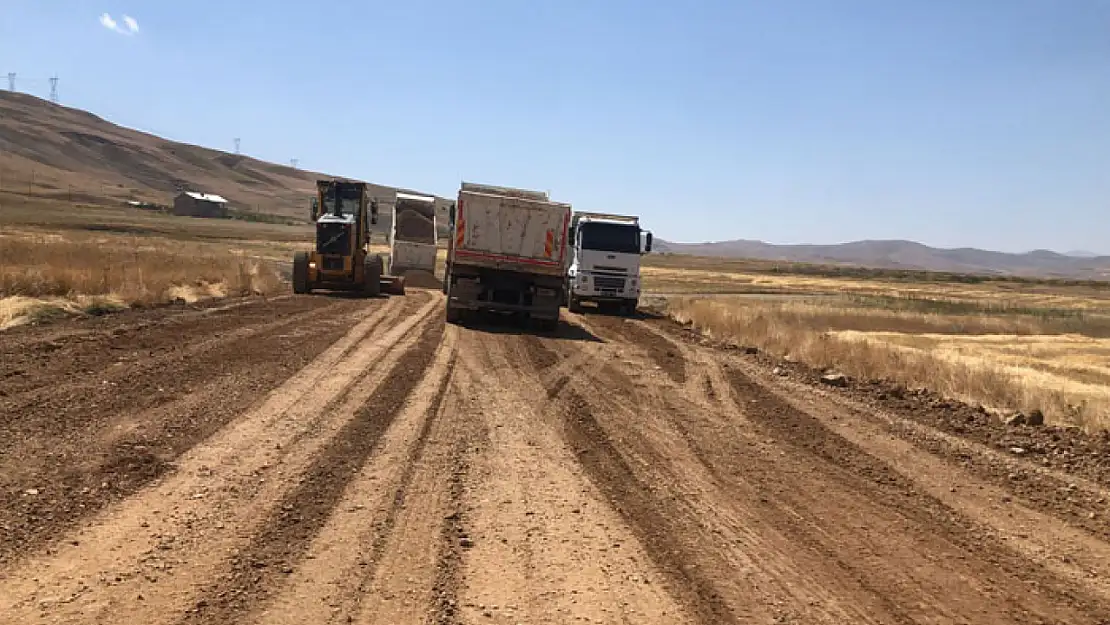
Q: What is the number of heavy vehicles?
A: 4